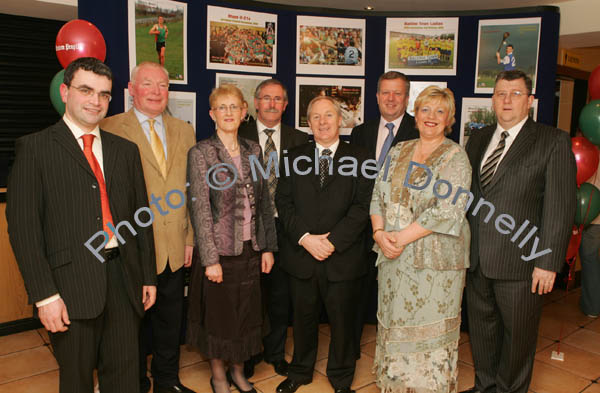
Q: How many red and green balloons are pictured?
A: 6